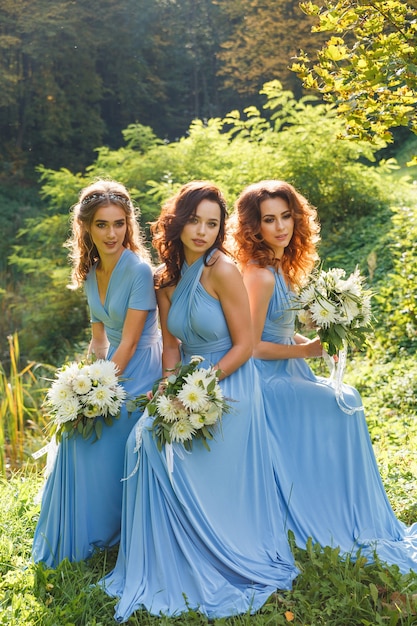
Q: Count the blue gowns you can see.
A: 3